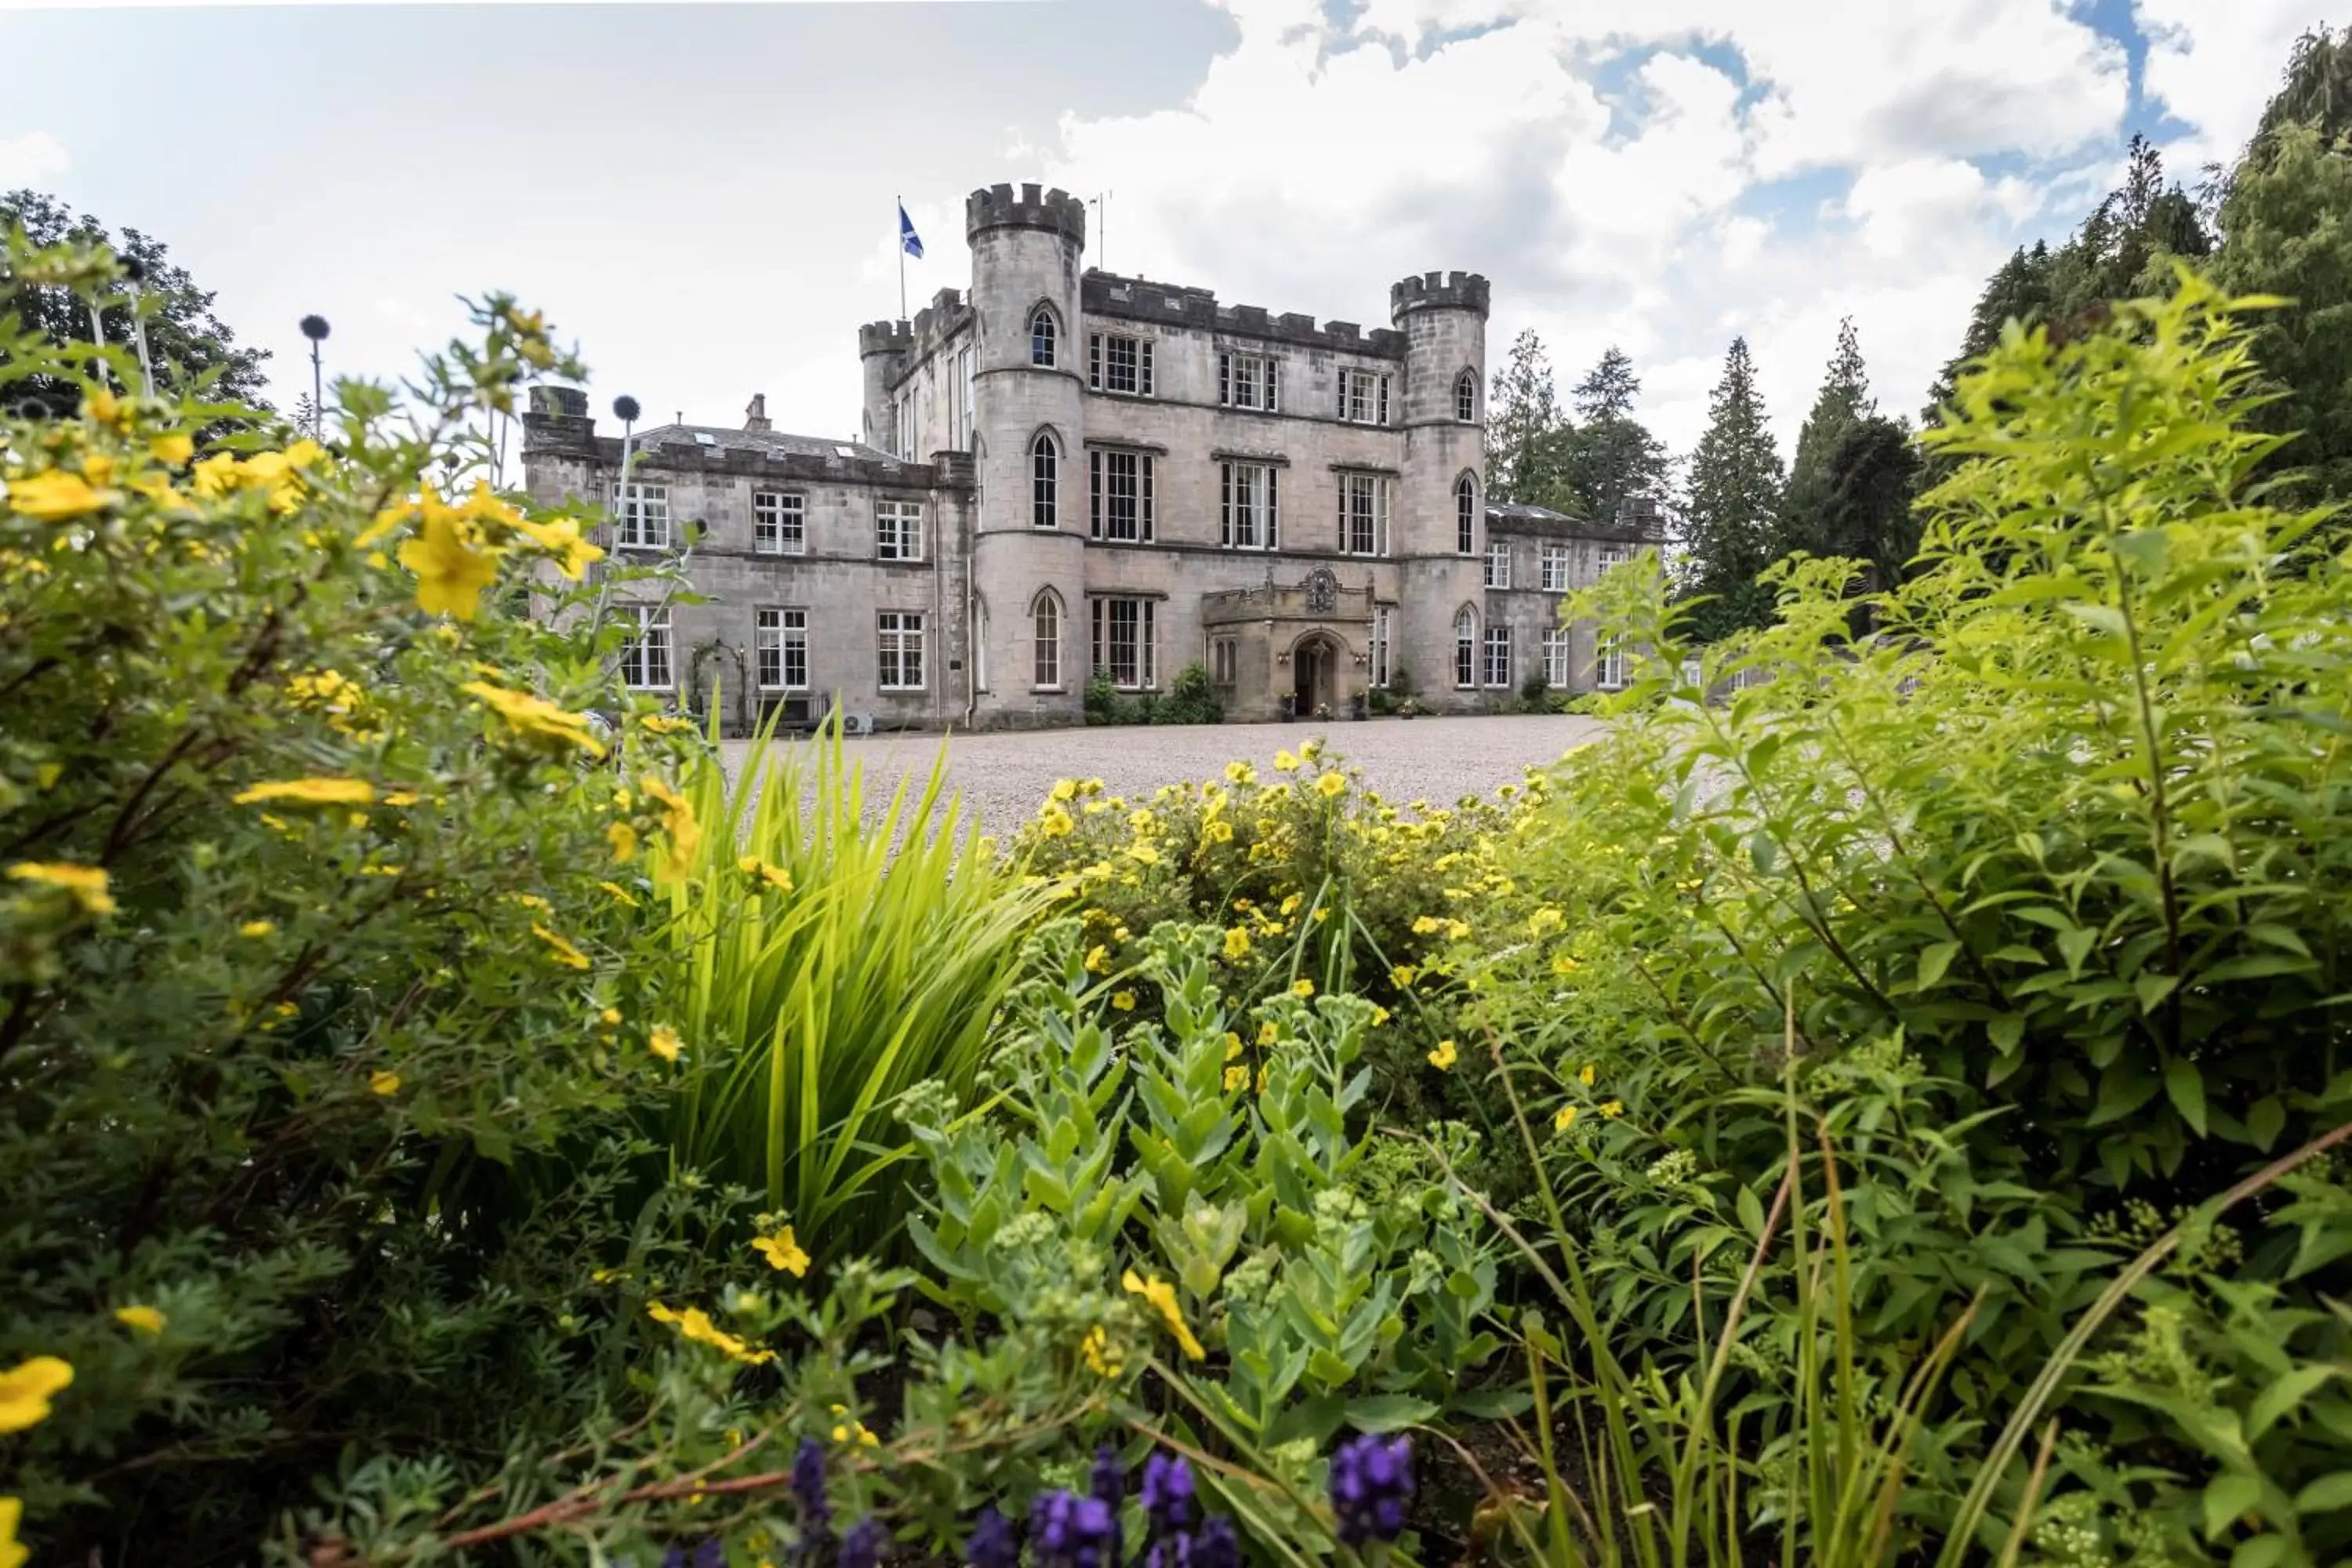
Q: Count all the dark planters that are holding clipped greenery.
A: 2